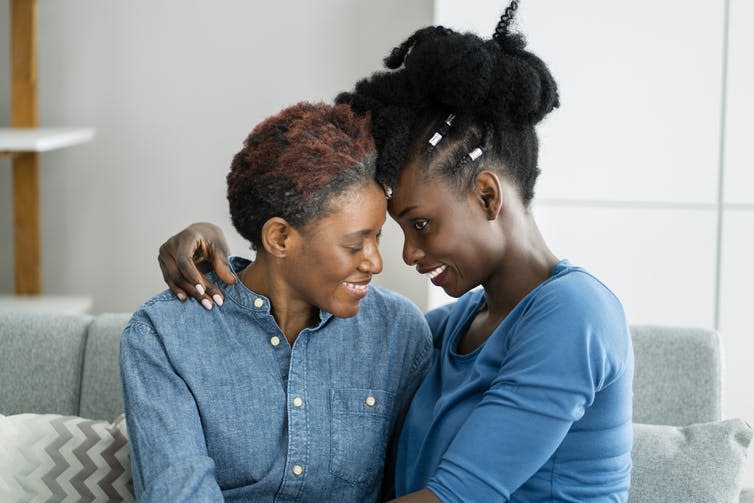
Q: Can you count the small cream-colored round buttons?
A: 5